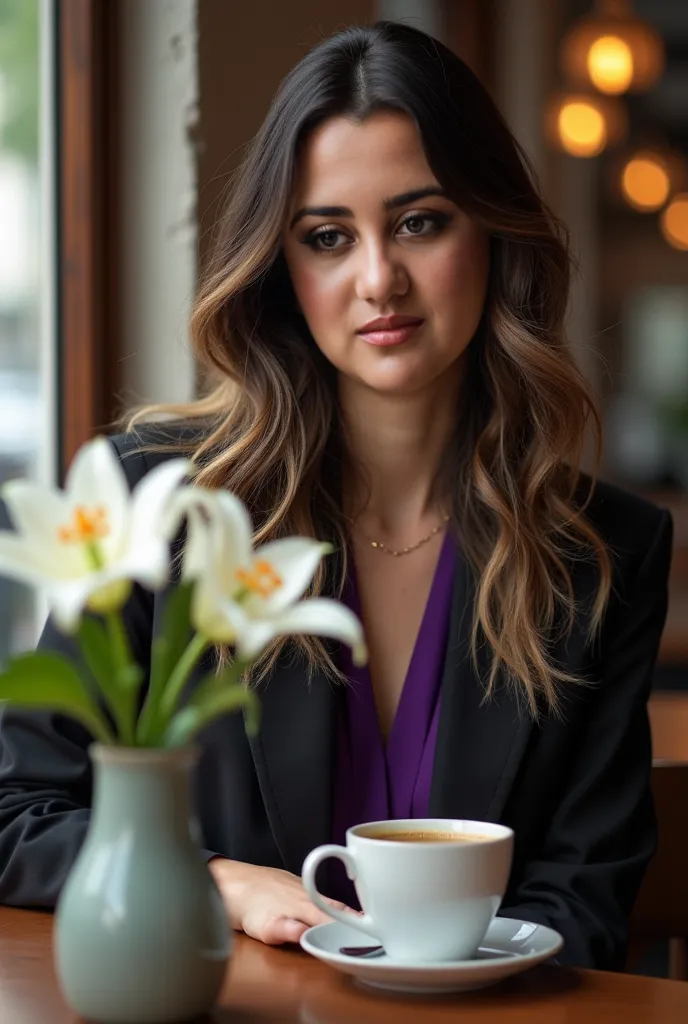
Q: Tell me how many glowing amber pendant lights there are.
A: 4